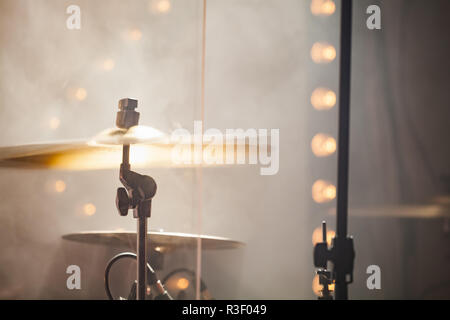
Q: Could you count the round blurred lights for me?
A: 15